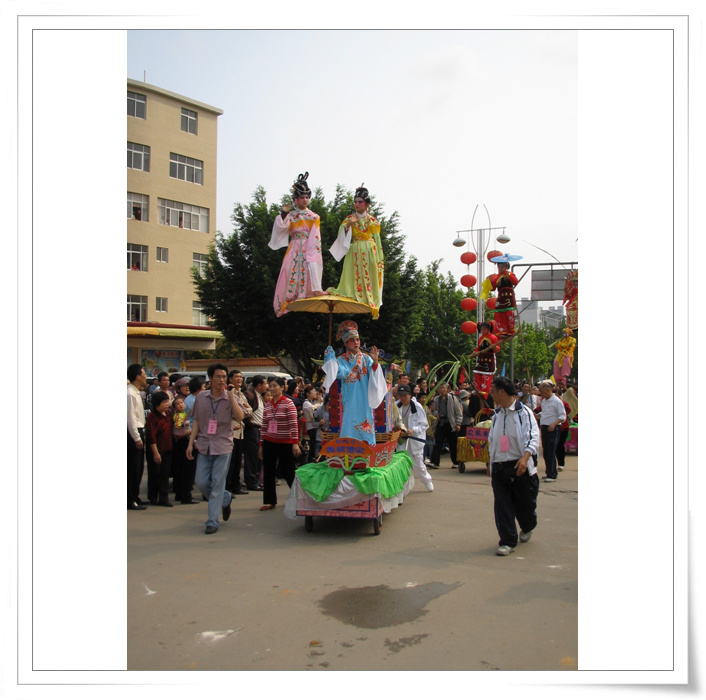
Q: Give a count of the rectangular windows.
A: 12